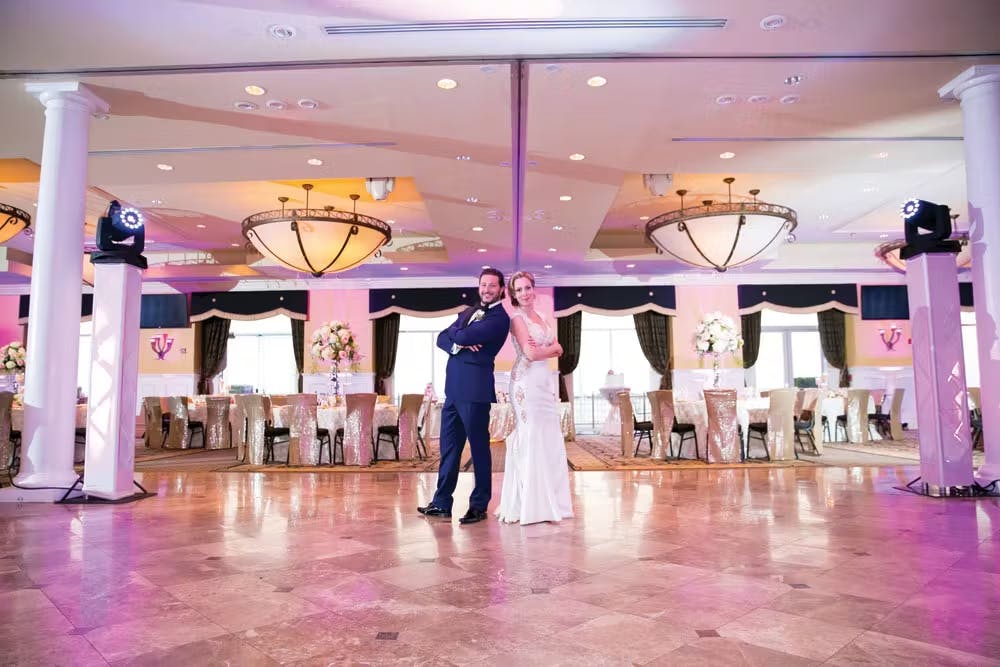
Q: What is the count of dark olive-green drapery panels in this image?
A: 7